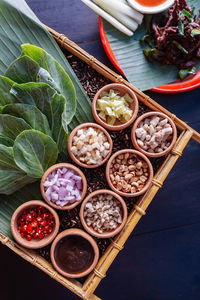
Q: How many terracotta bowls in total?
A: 8